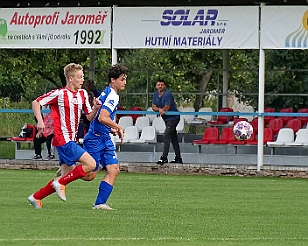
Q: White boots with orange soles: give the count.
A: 2